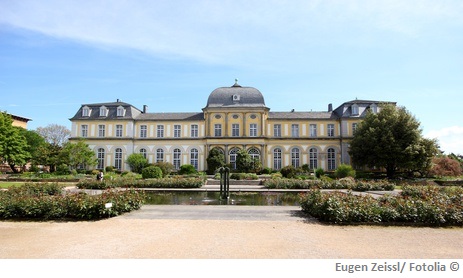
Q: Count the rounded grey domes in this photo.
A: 1